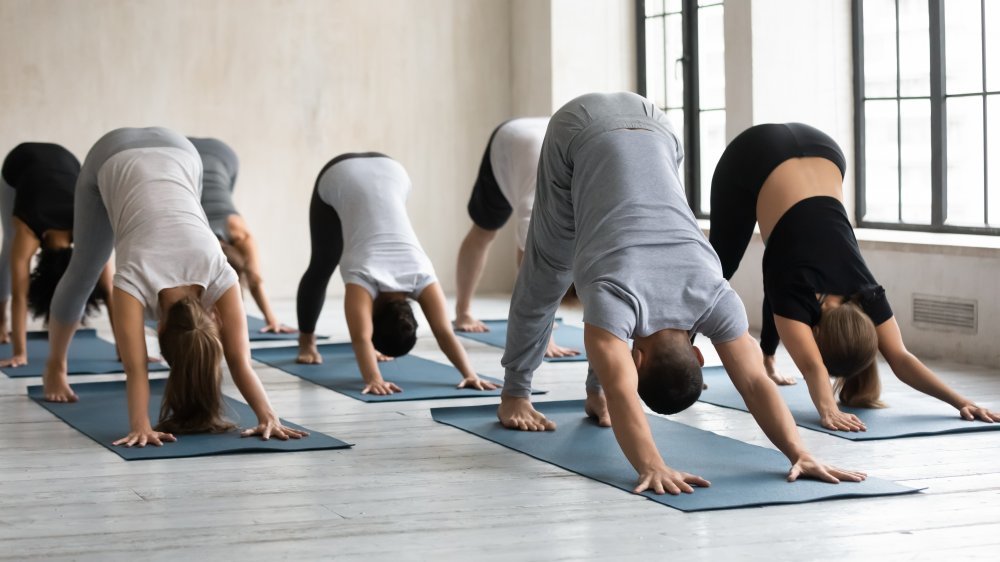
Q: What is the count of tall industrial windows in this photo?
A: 2